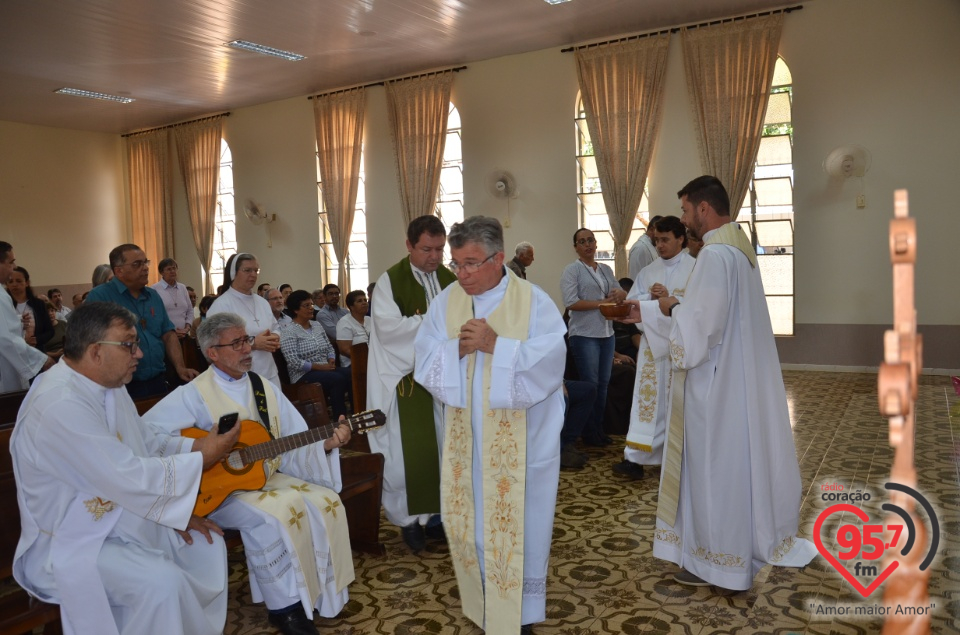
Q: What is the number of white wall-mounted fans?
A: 3